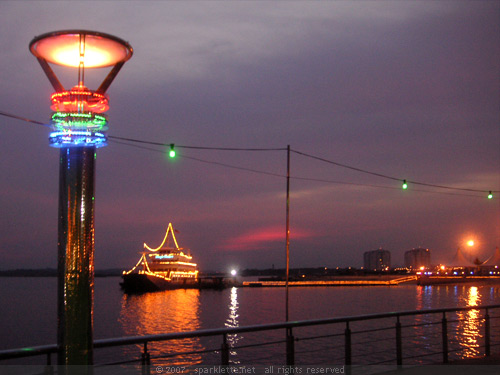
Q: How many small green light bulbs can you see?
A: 3